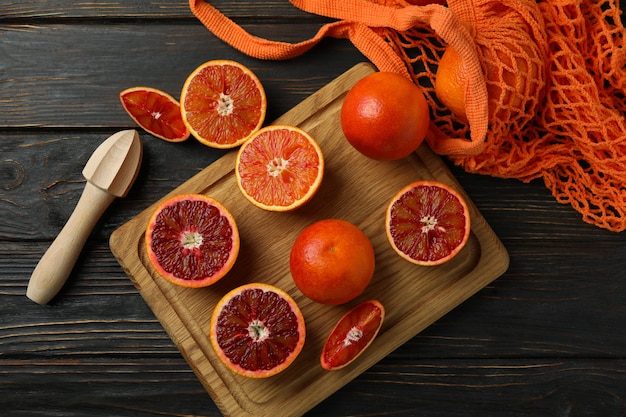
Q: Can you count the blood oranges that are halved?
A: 5